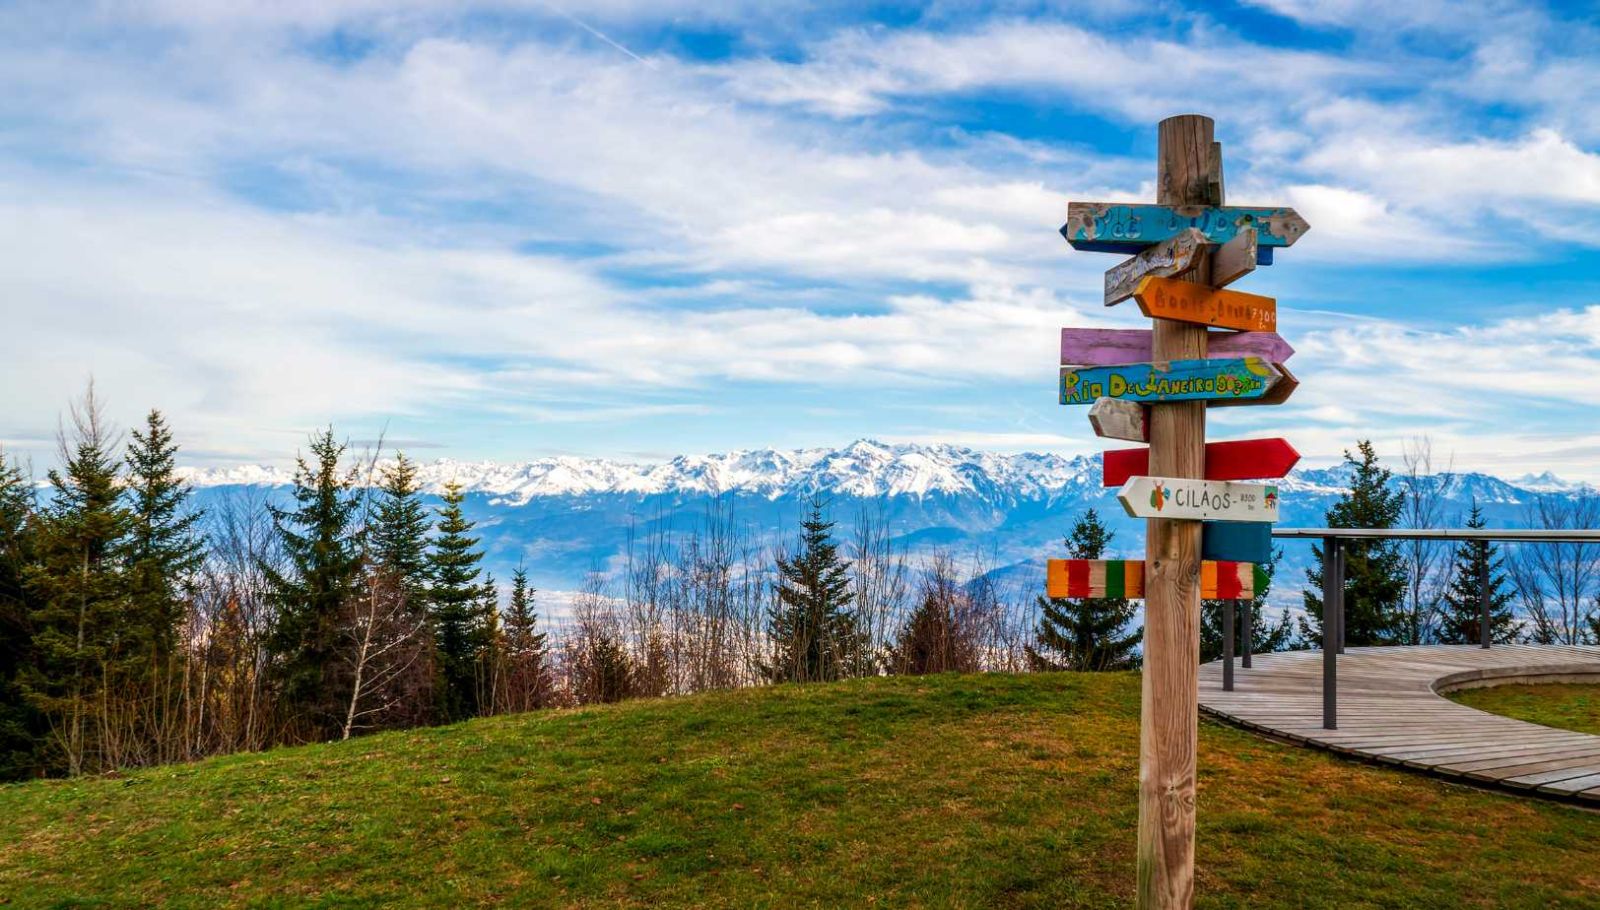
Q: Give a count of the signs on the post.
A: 13